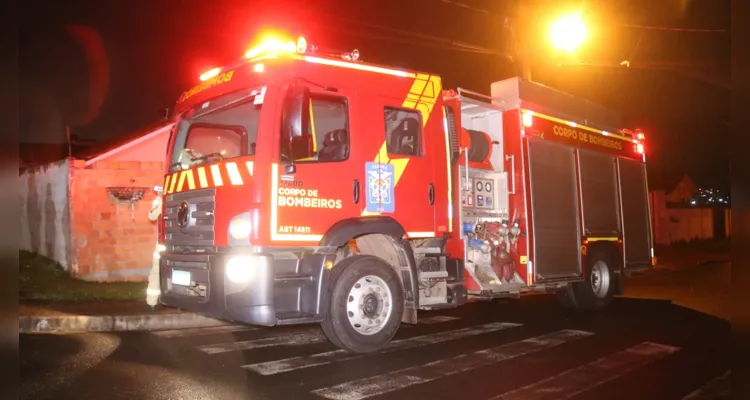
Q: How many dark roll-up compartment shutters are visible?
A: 3